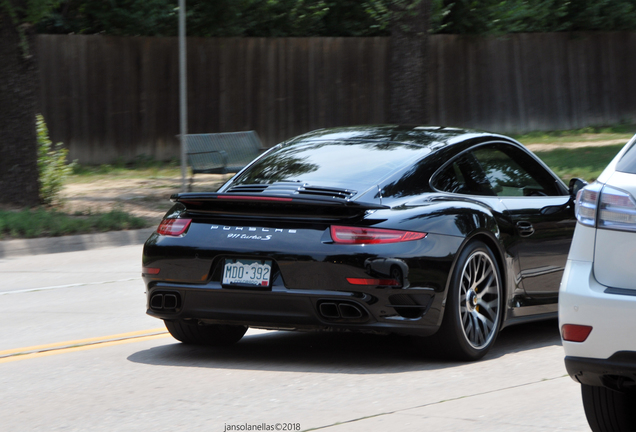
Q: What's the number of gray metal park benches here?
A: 1